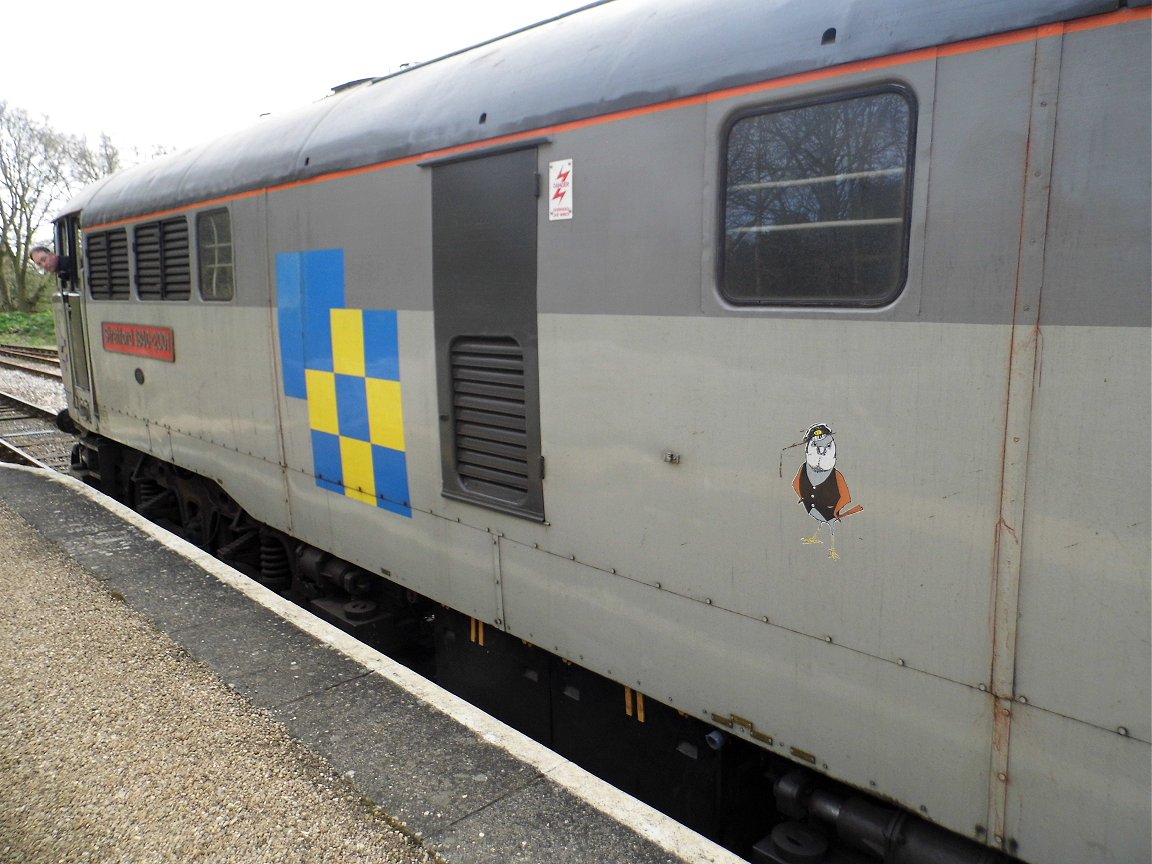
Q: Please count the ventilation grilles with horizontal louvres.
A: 3